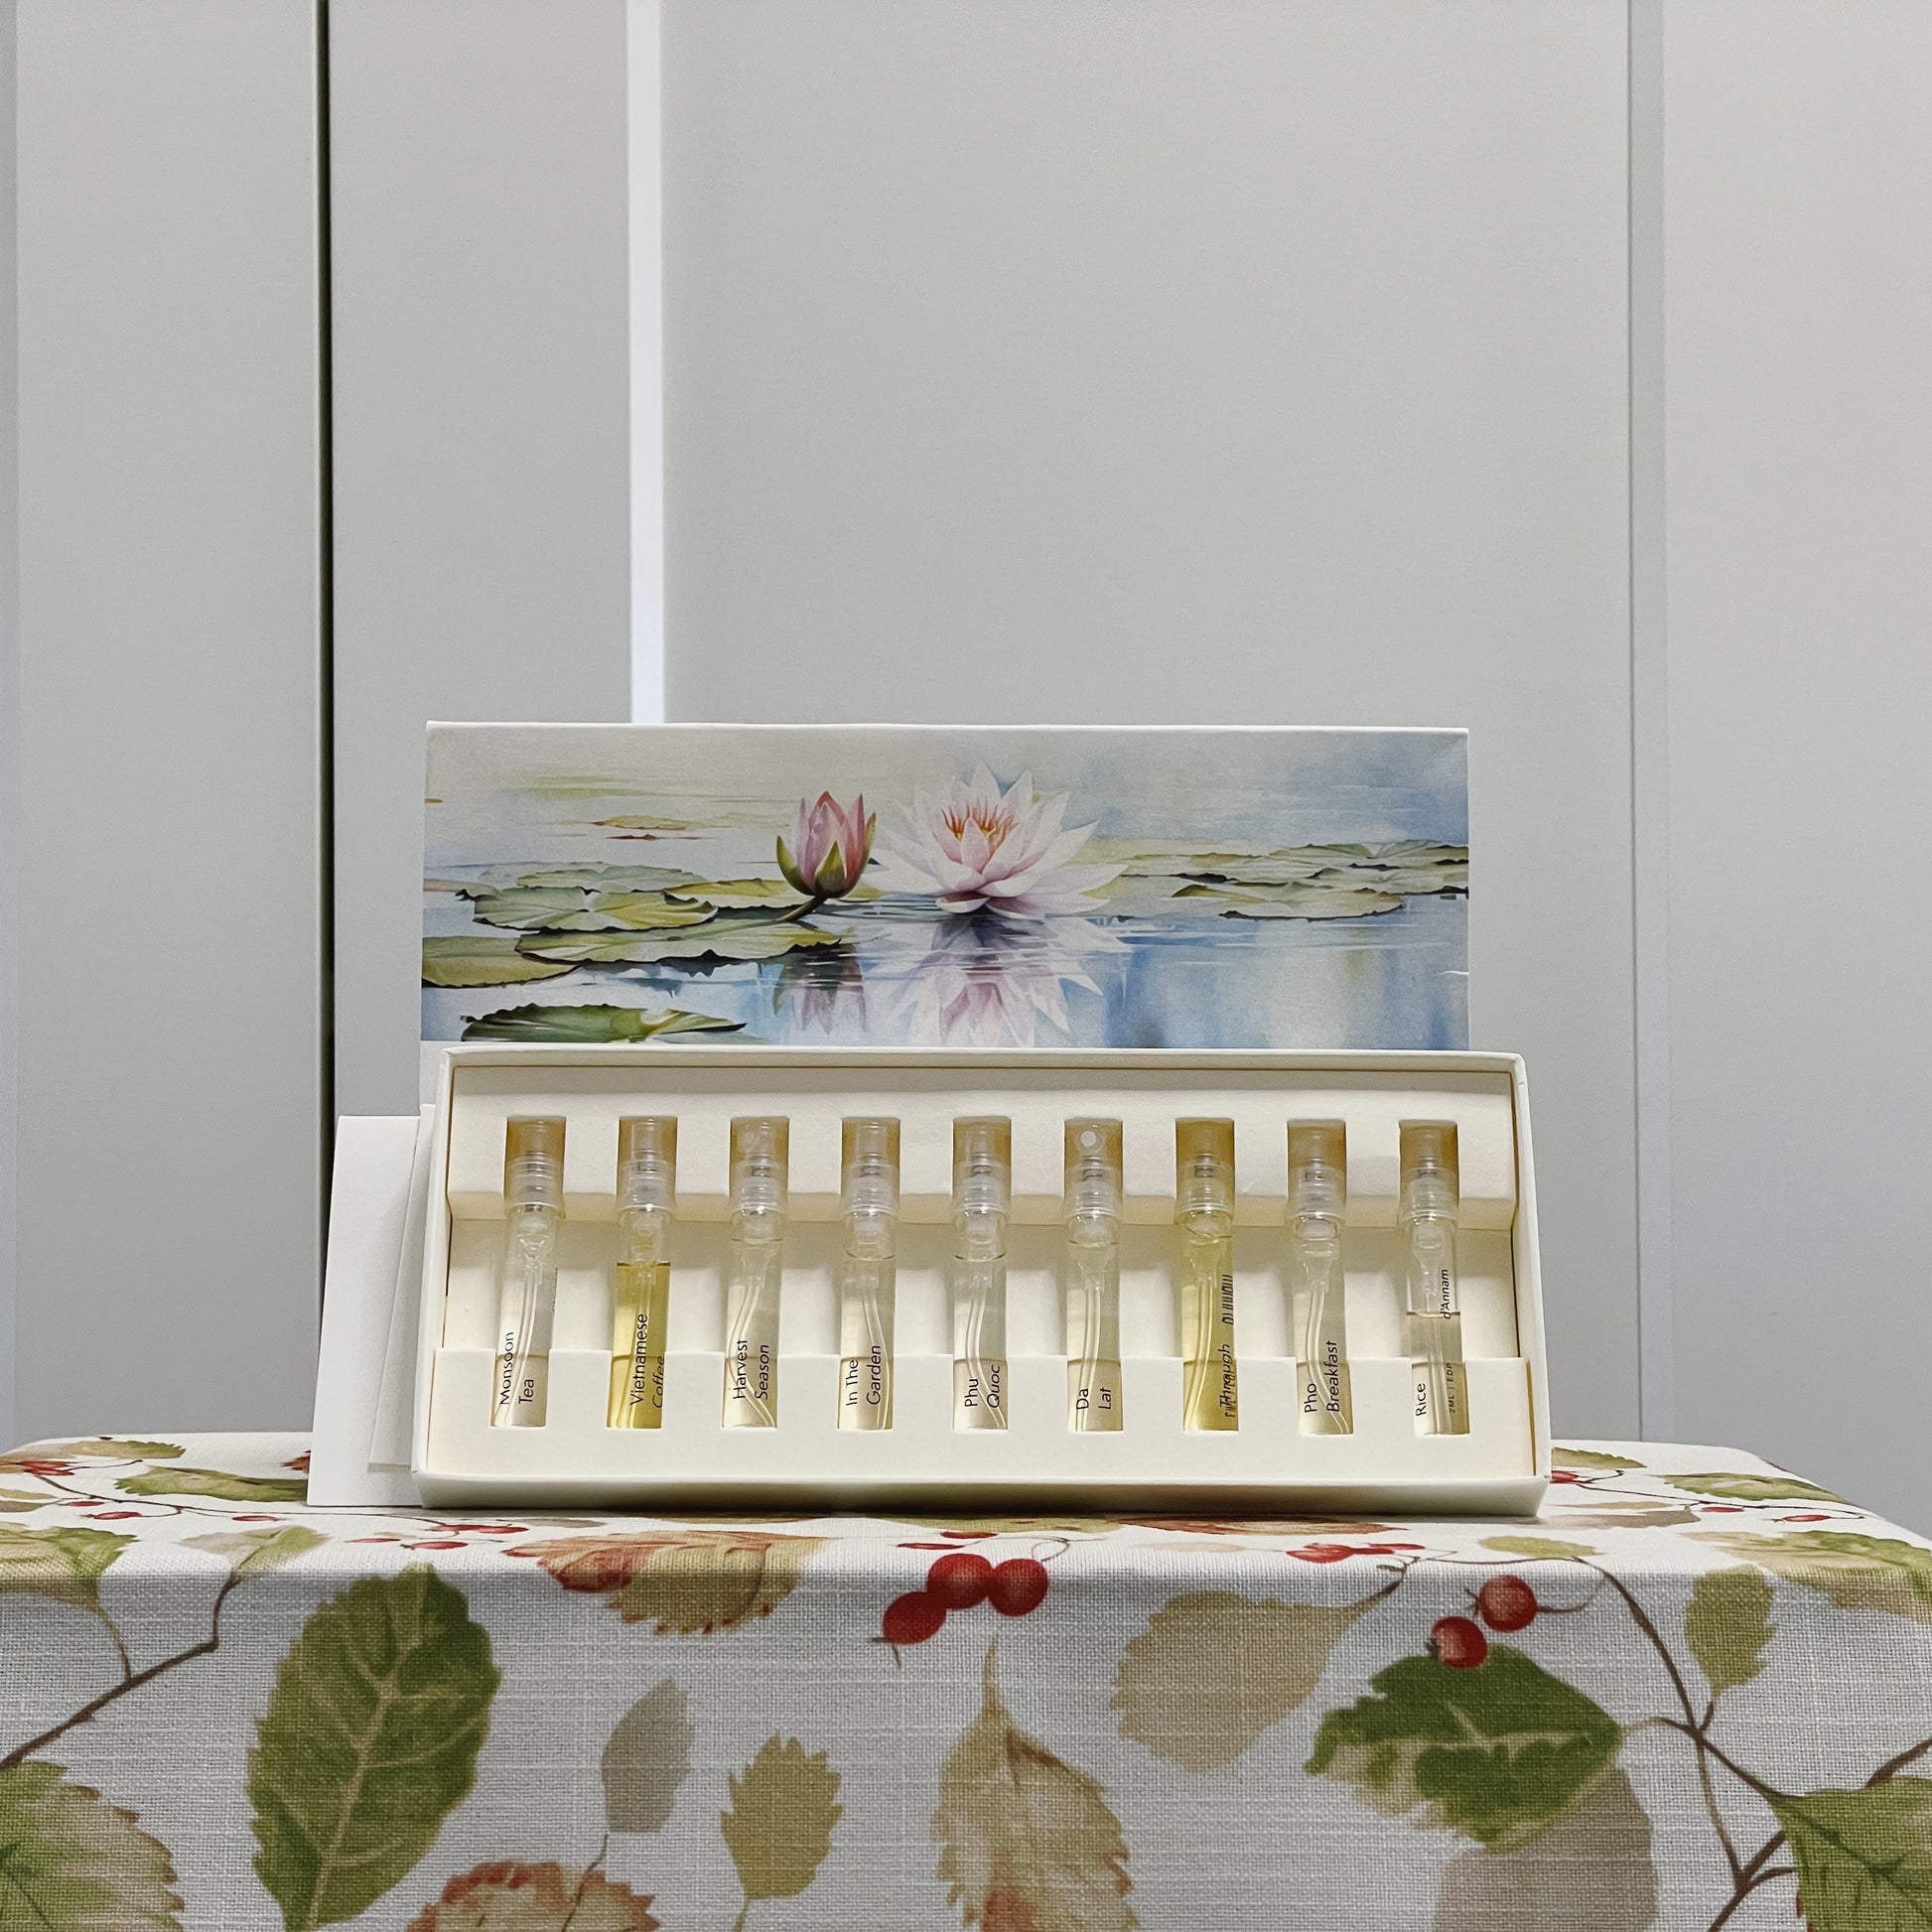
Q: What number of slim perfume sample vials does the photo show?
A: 9